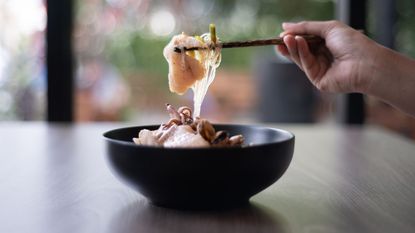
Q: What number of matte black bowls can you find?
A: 1